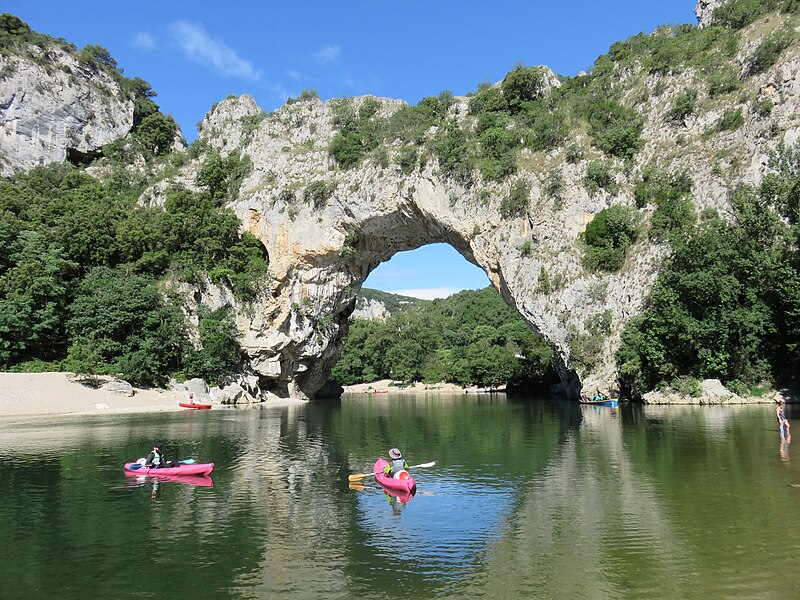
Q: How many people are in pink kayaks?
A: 2